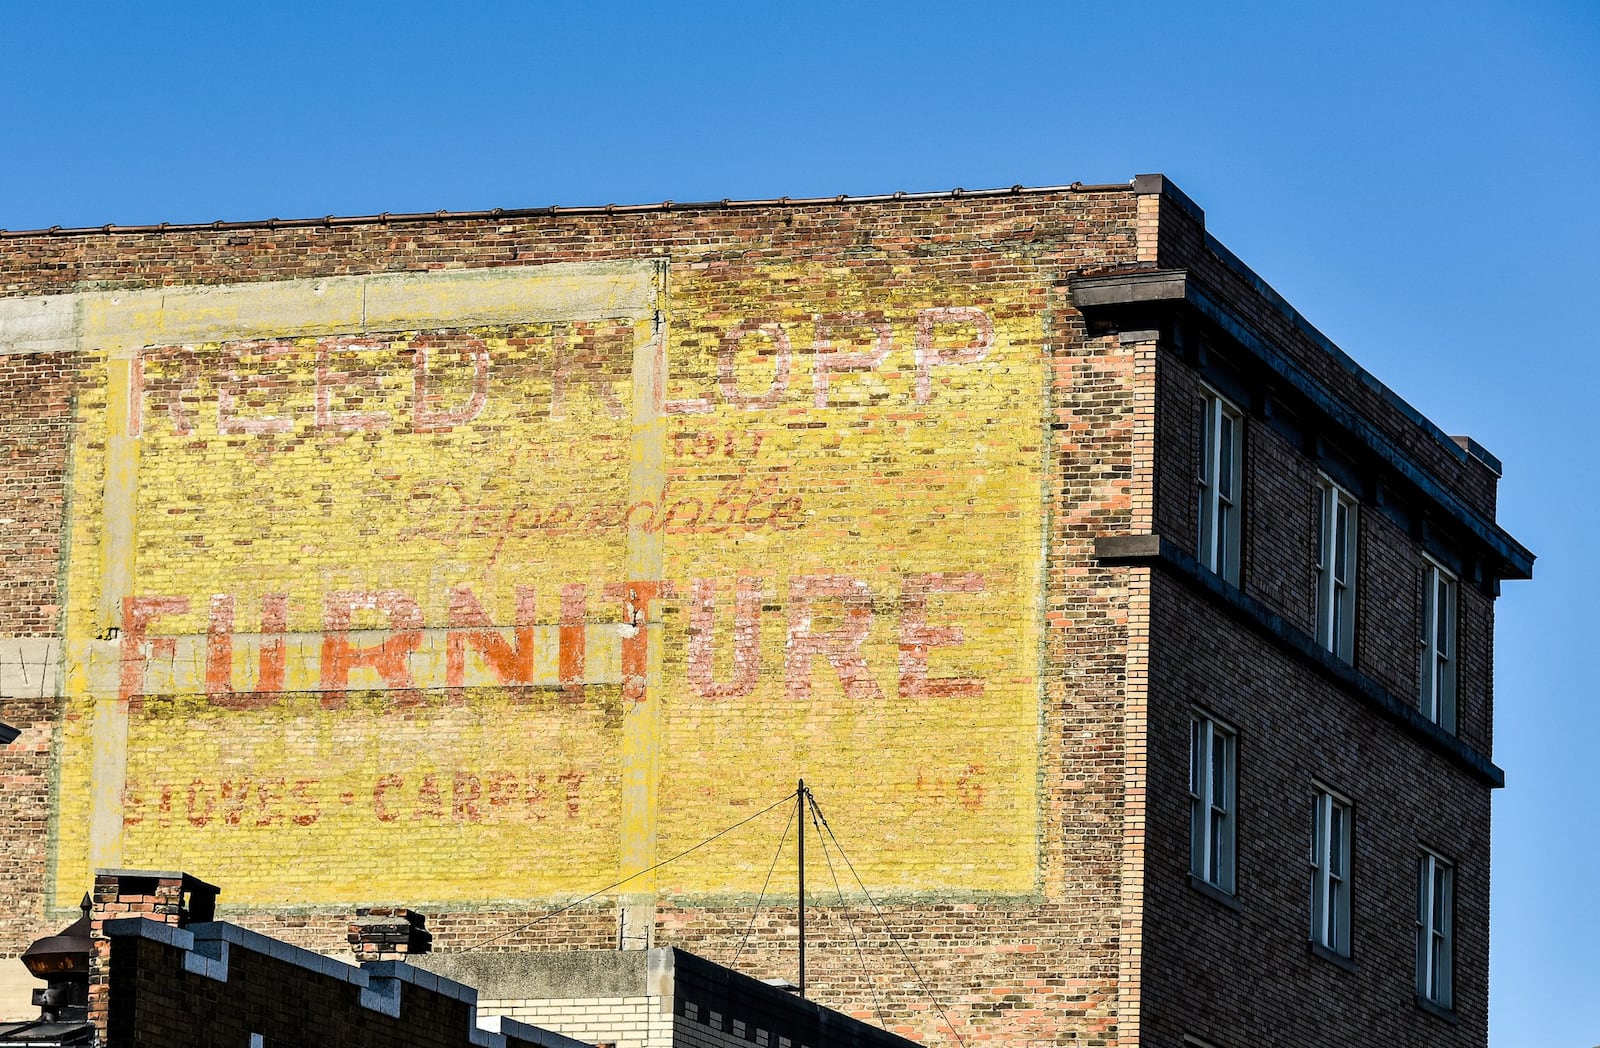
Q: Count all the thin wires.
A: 4